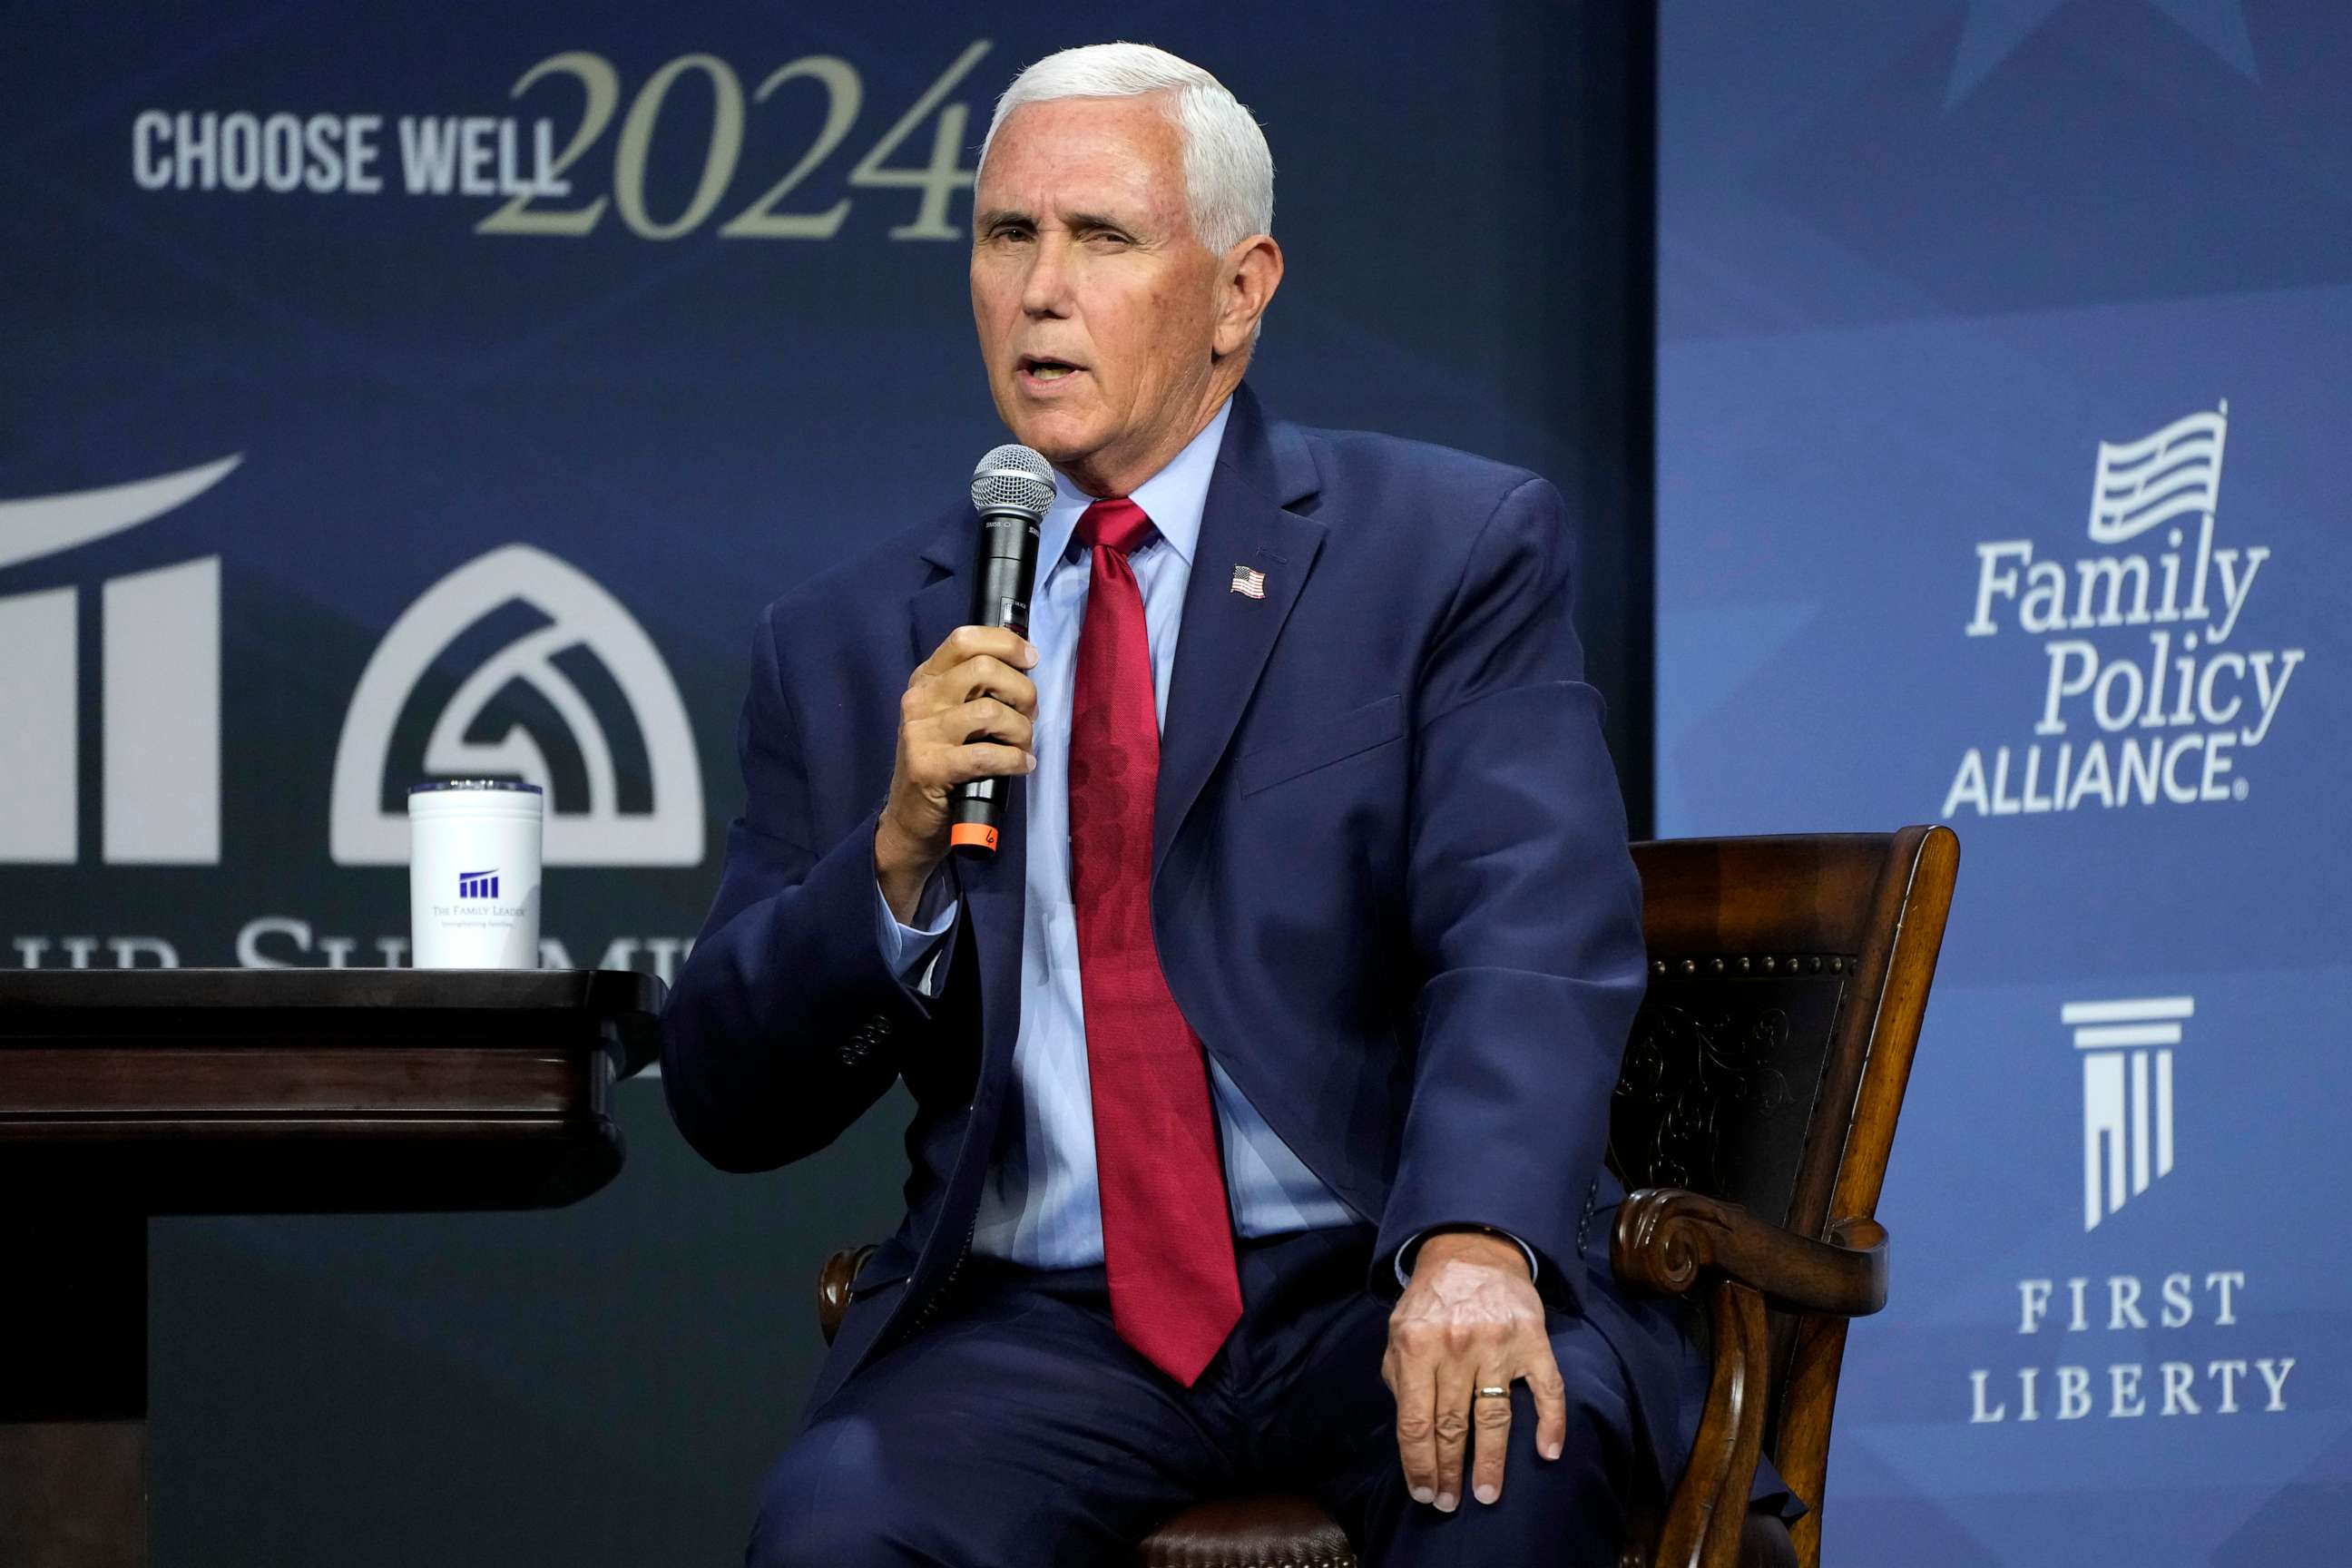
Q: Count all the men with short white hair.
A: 1